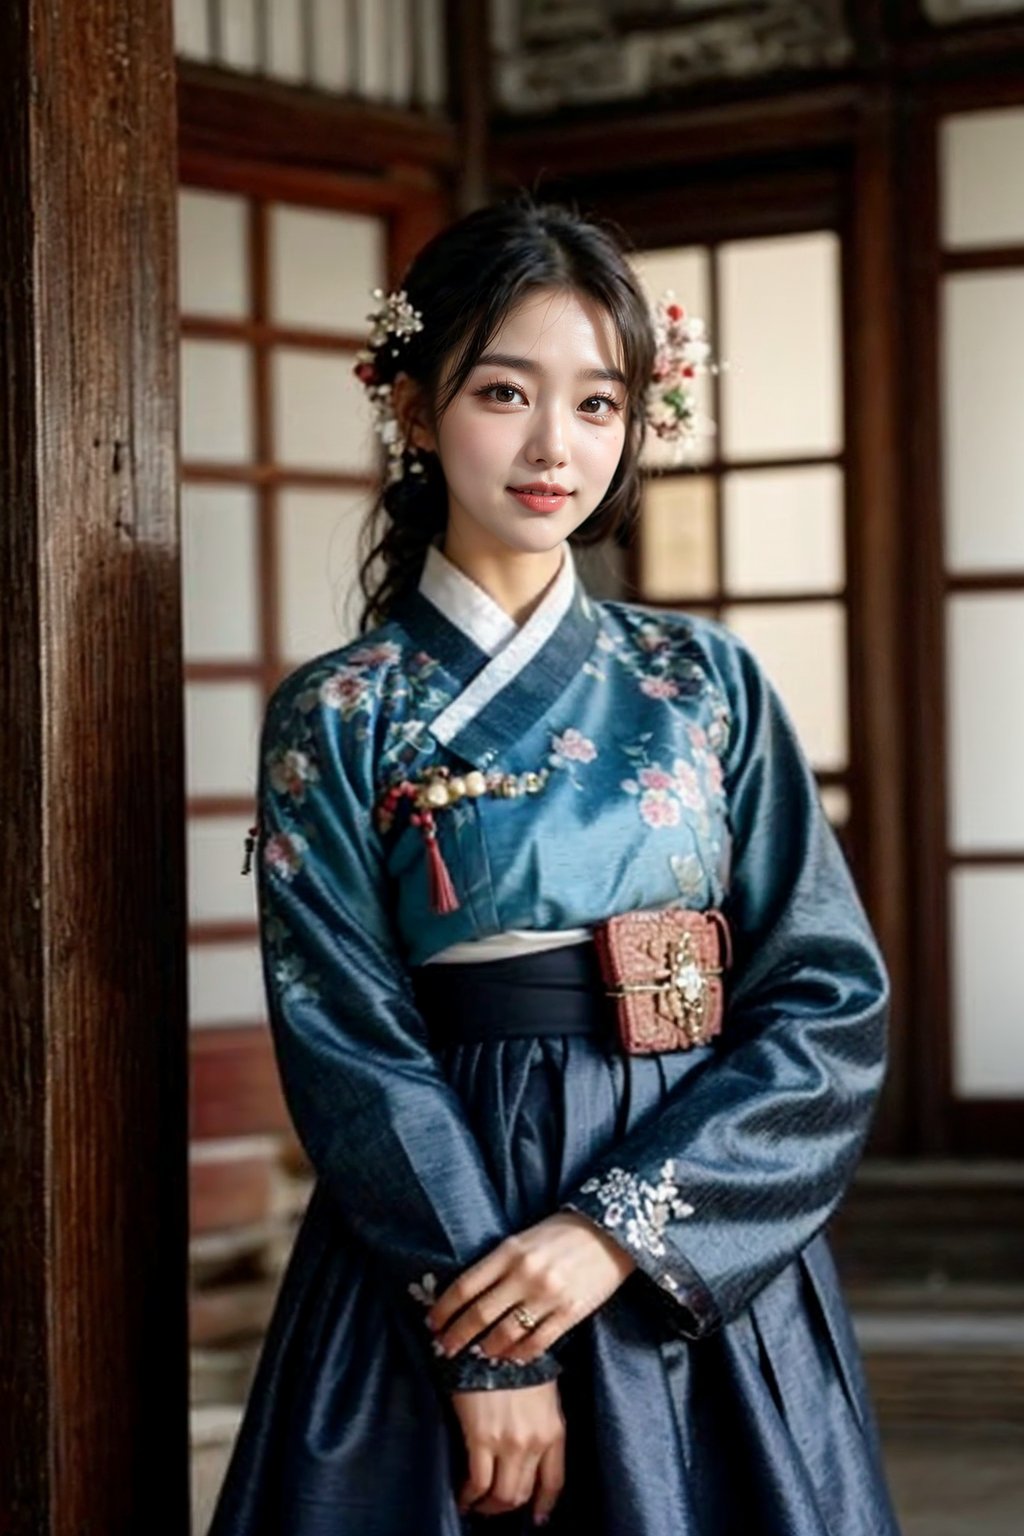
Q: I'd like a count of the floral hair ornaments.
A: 2